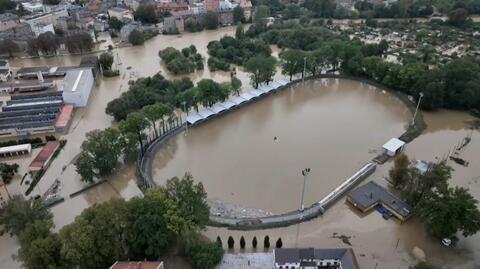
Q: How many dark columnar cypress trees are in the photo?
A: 6